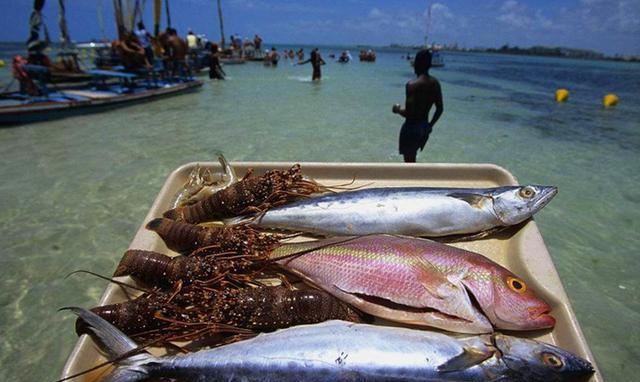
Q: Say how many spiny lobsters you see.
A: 5